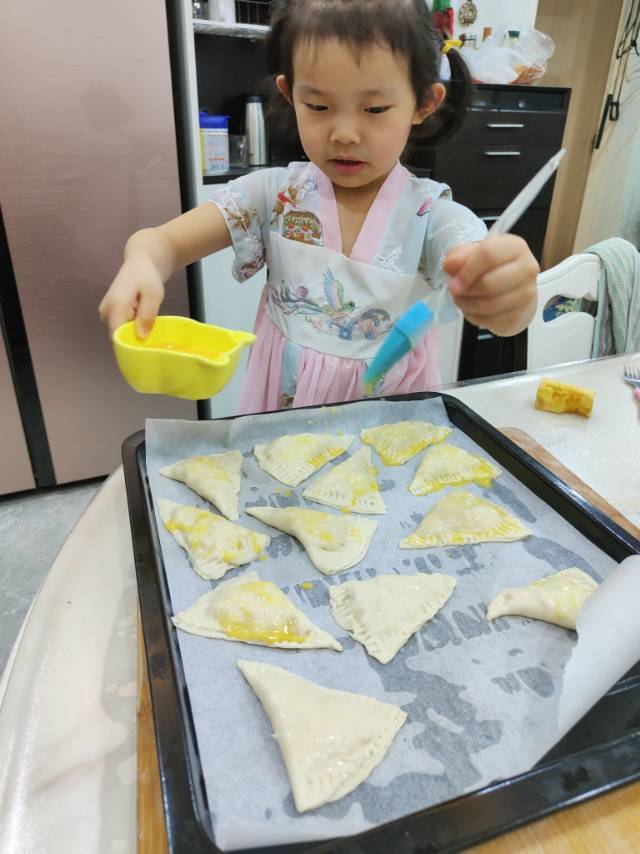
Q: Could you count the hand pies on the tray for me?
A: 12